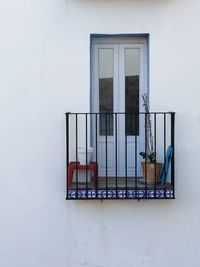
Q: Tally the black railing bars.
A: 12